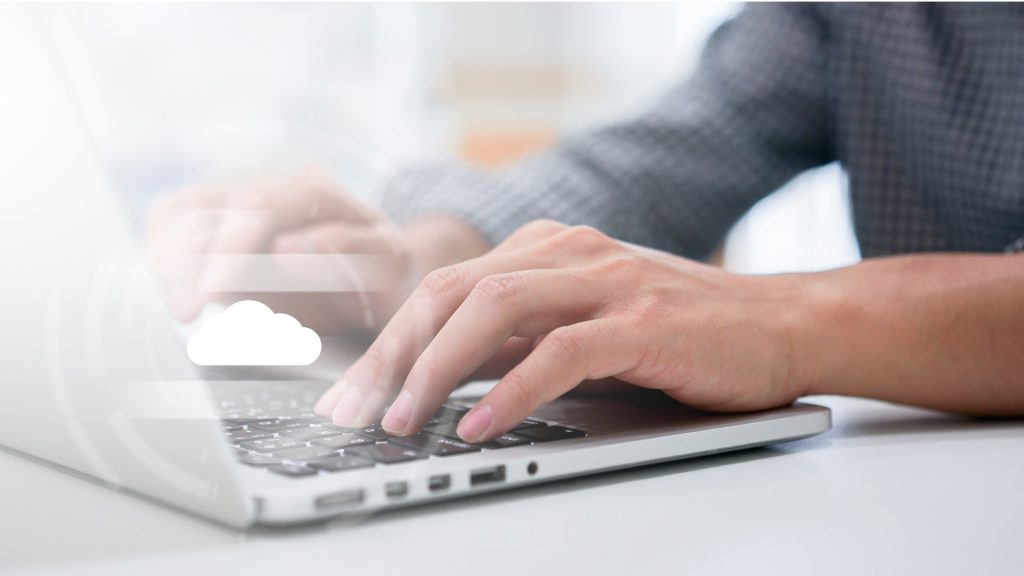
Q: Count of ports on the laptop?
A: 5